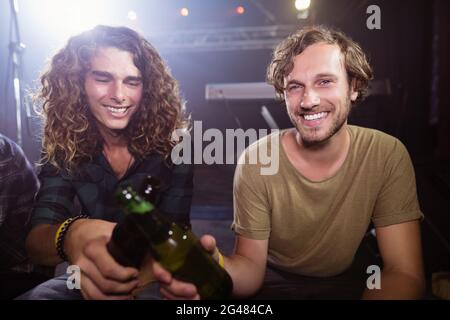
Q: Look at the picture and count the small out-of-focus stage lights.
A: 4